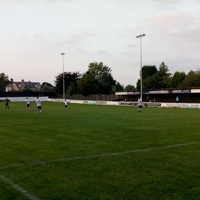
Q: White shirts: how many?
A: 4